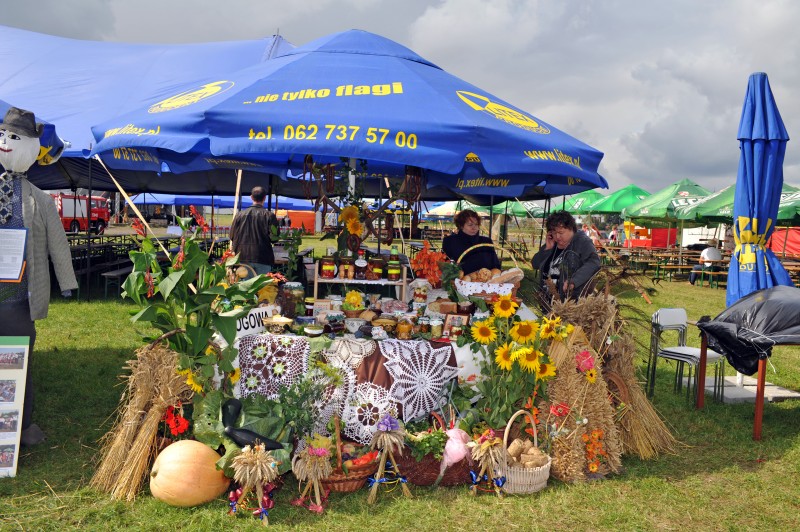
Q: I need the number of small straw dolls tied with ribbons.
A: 4